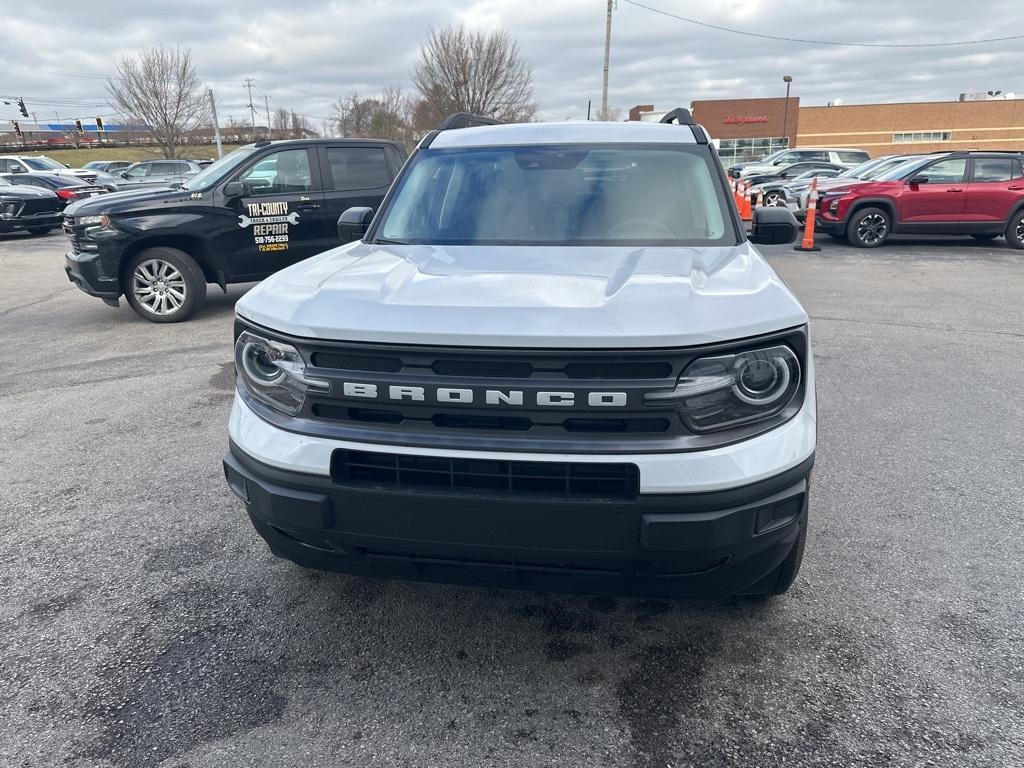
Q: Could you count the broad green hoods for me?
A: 0